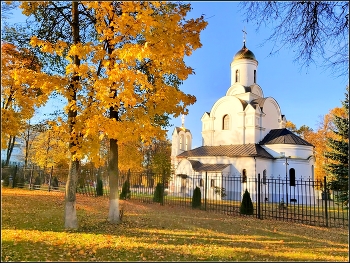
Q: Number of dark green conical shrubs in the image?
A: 5